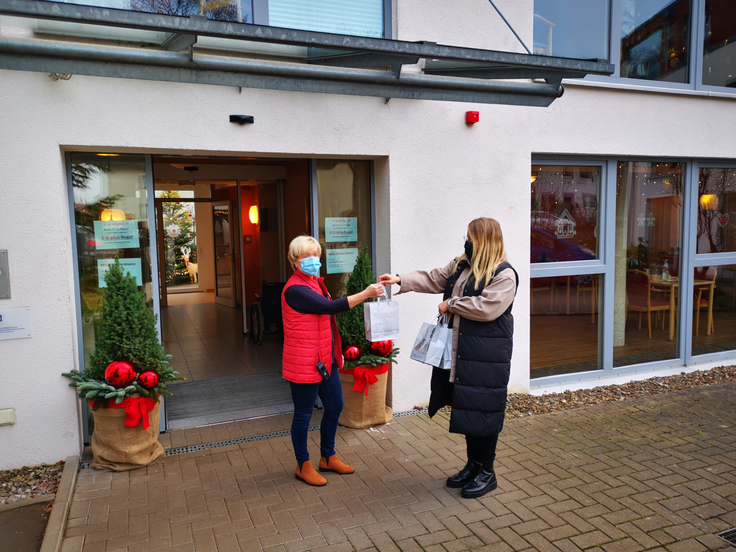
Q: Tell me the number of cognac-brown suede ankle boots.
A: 2